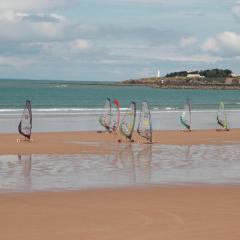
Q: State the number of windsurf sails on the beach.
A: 7